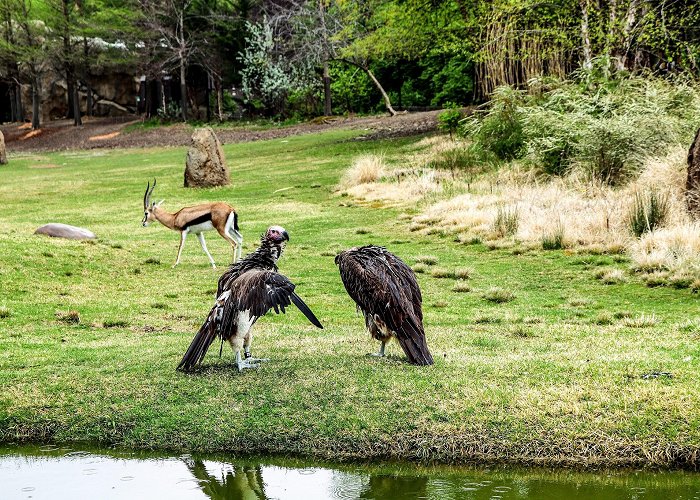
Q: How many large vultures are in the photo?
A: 2